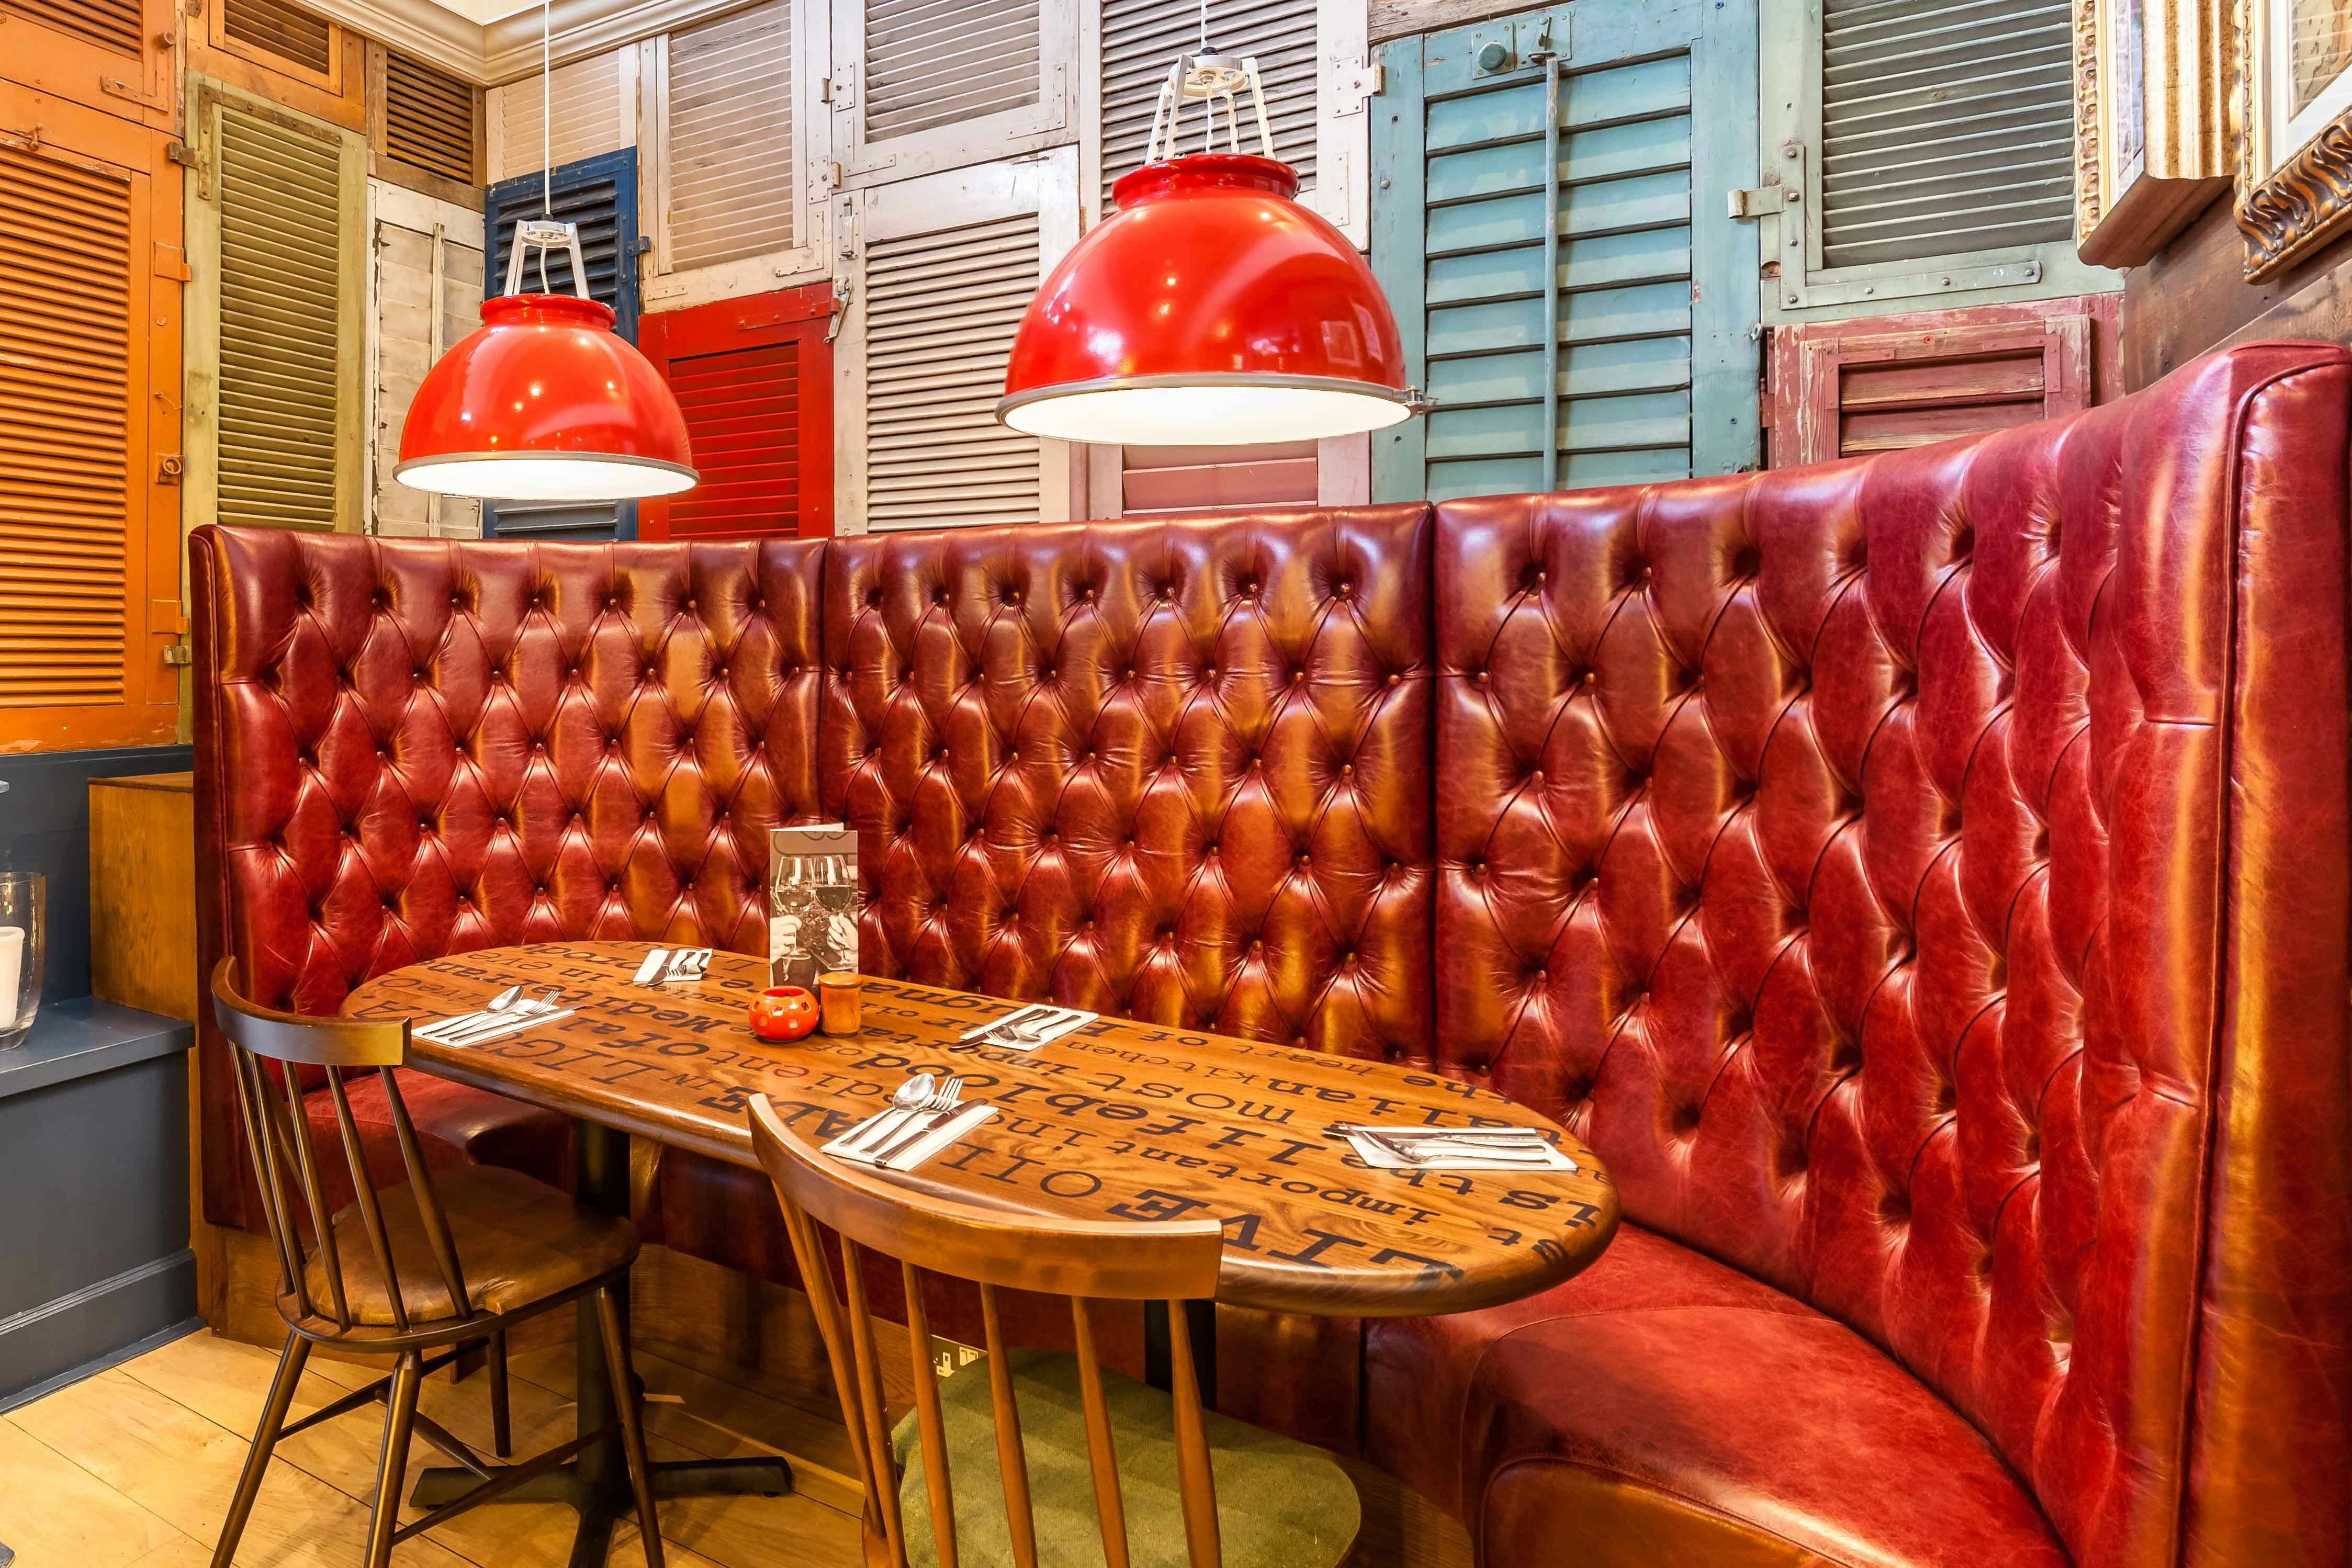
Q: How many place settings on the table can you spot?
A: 5